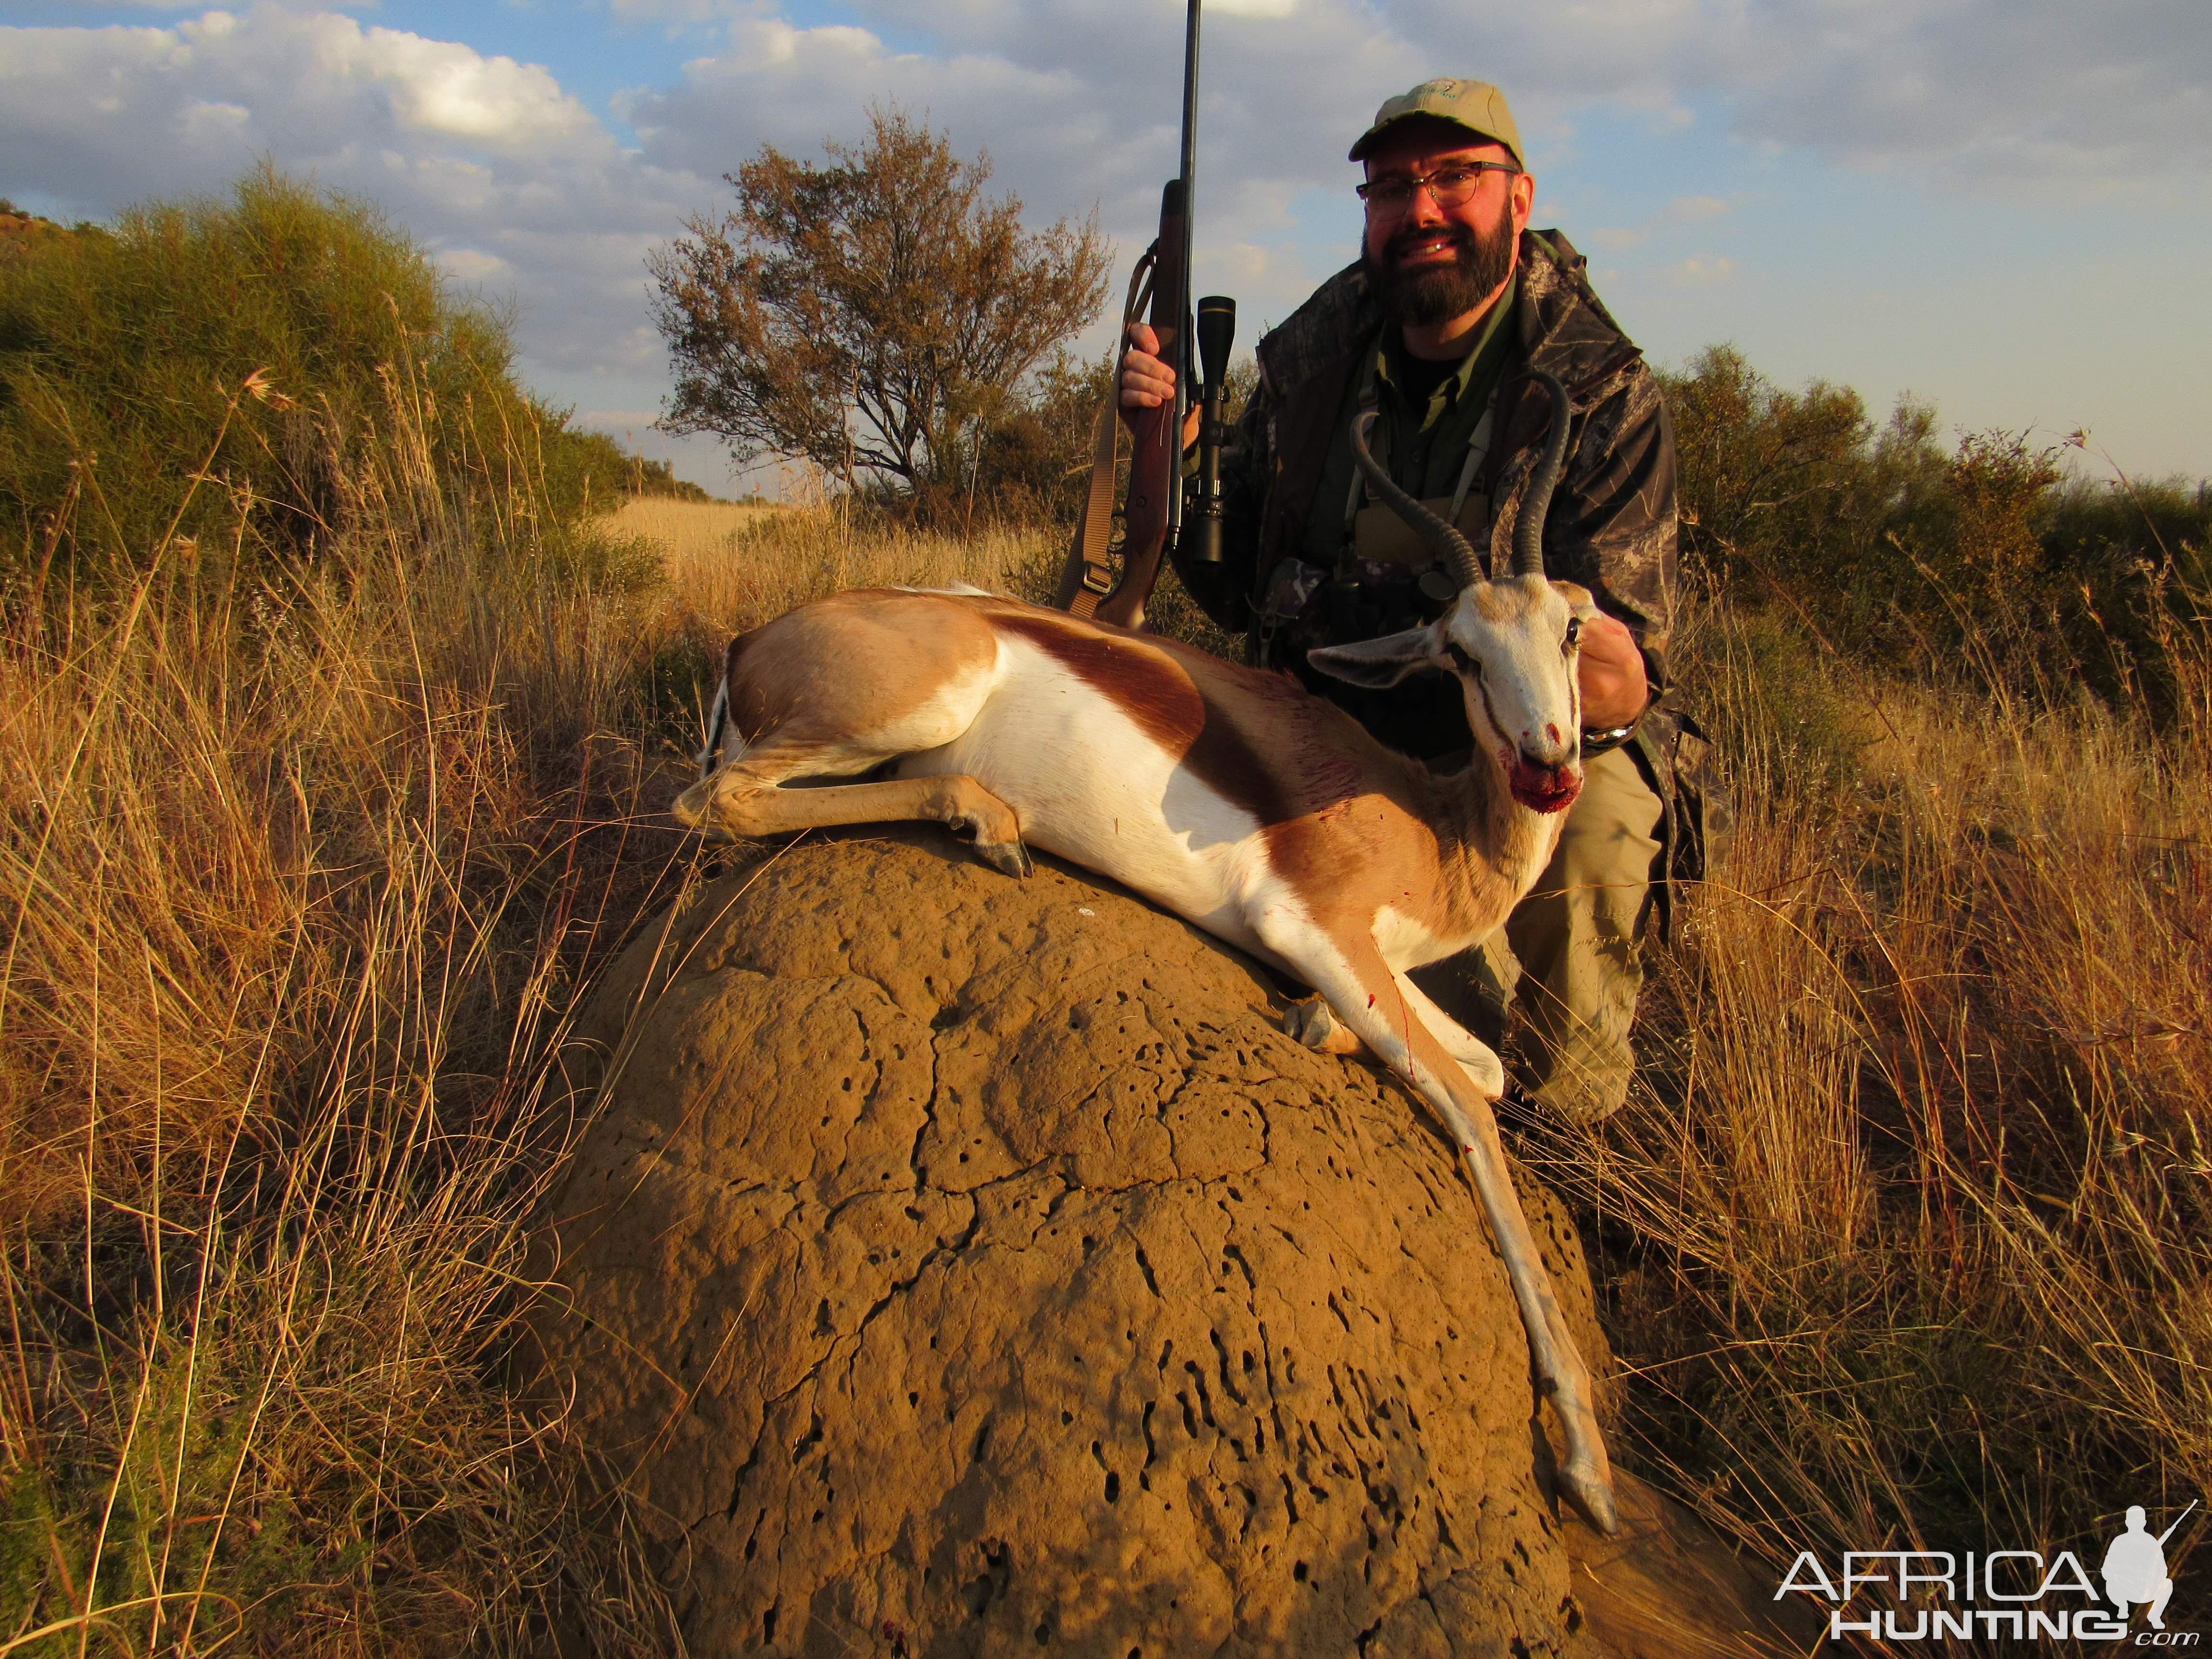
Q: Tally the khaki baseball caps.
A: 1